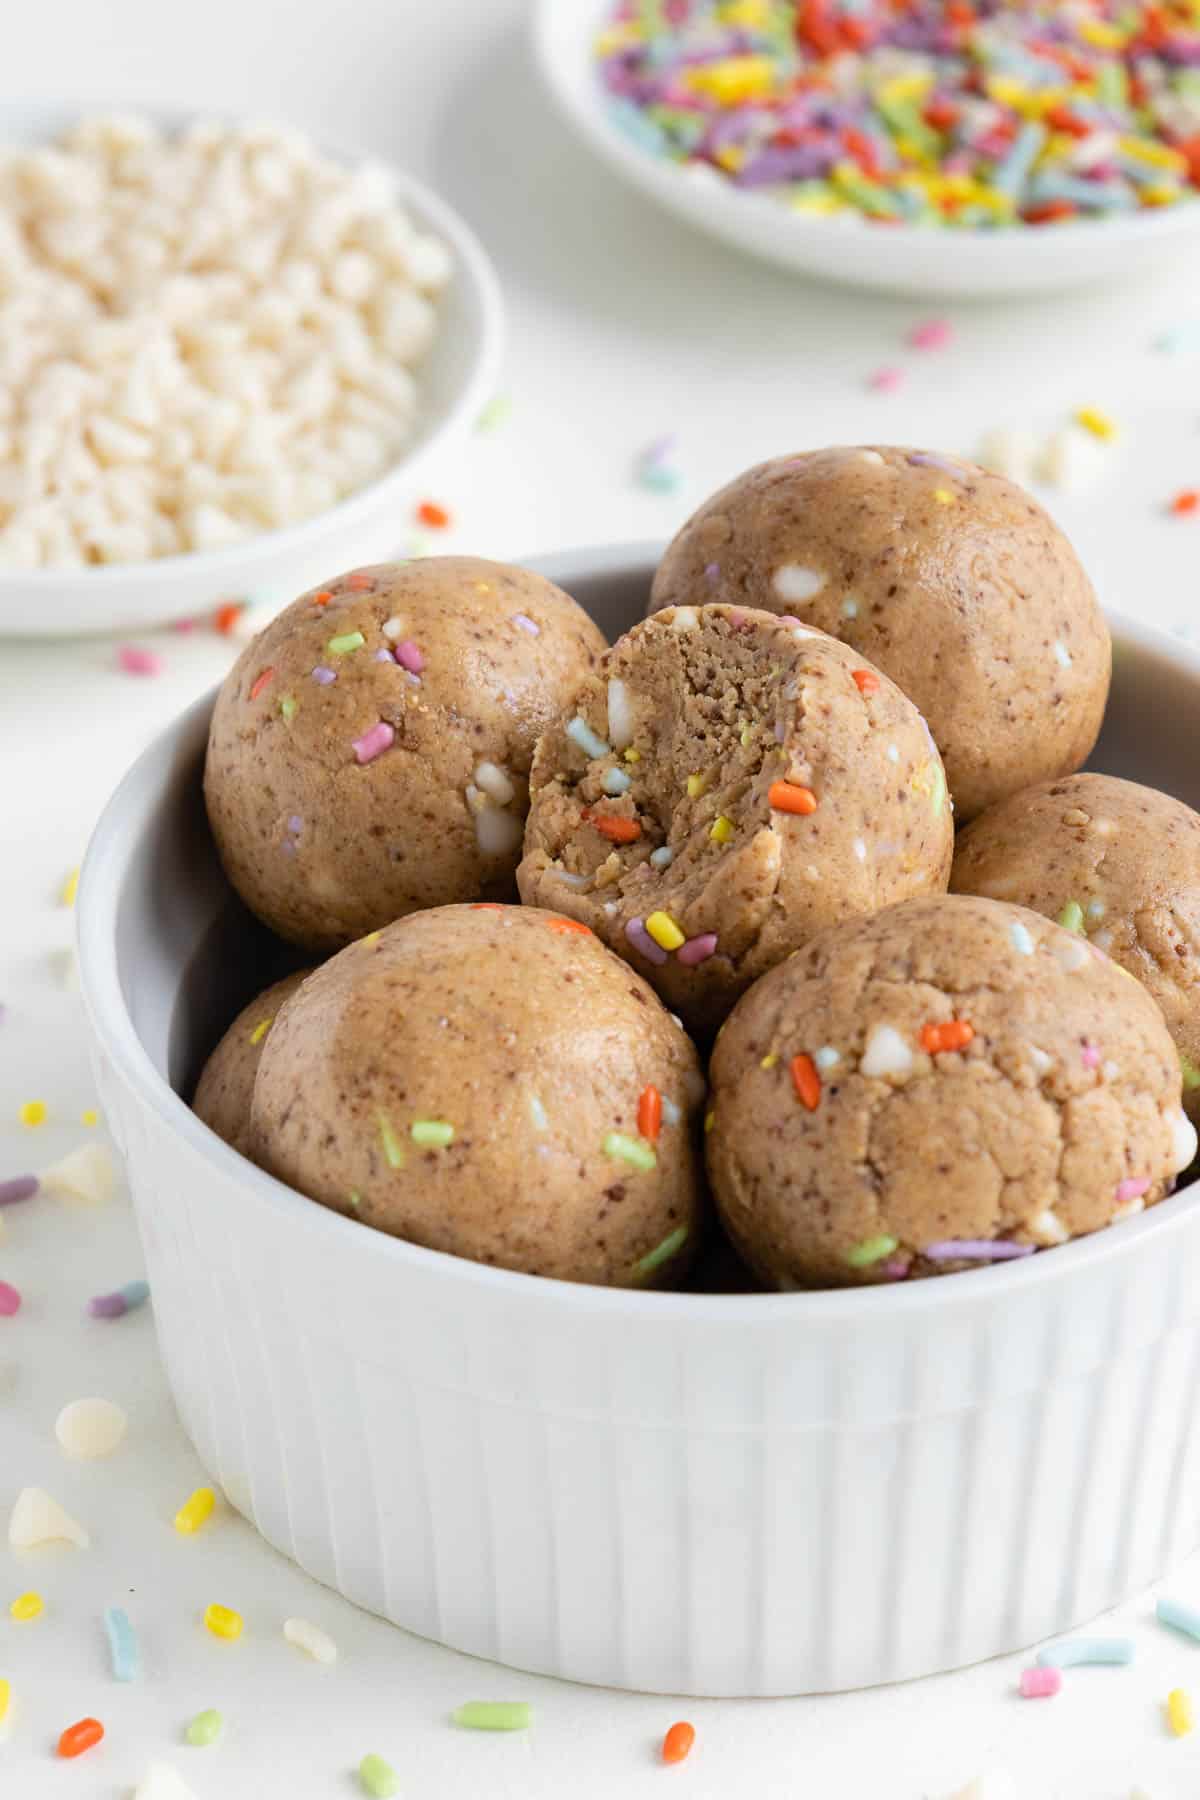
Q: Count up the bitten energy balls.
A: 1